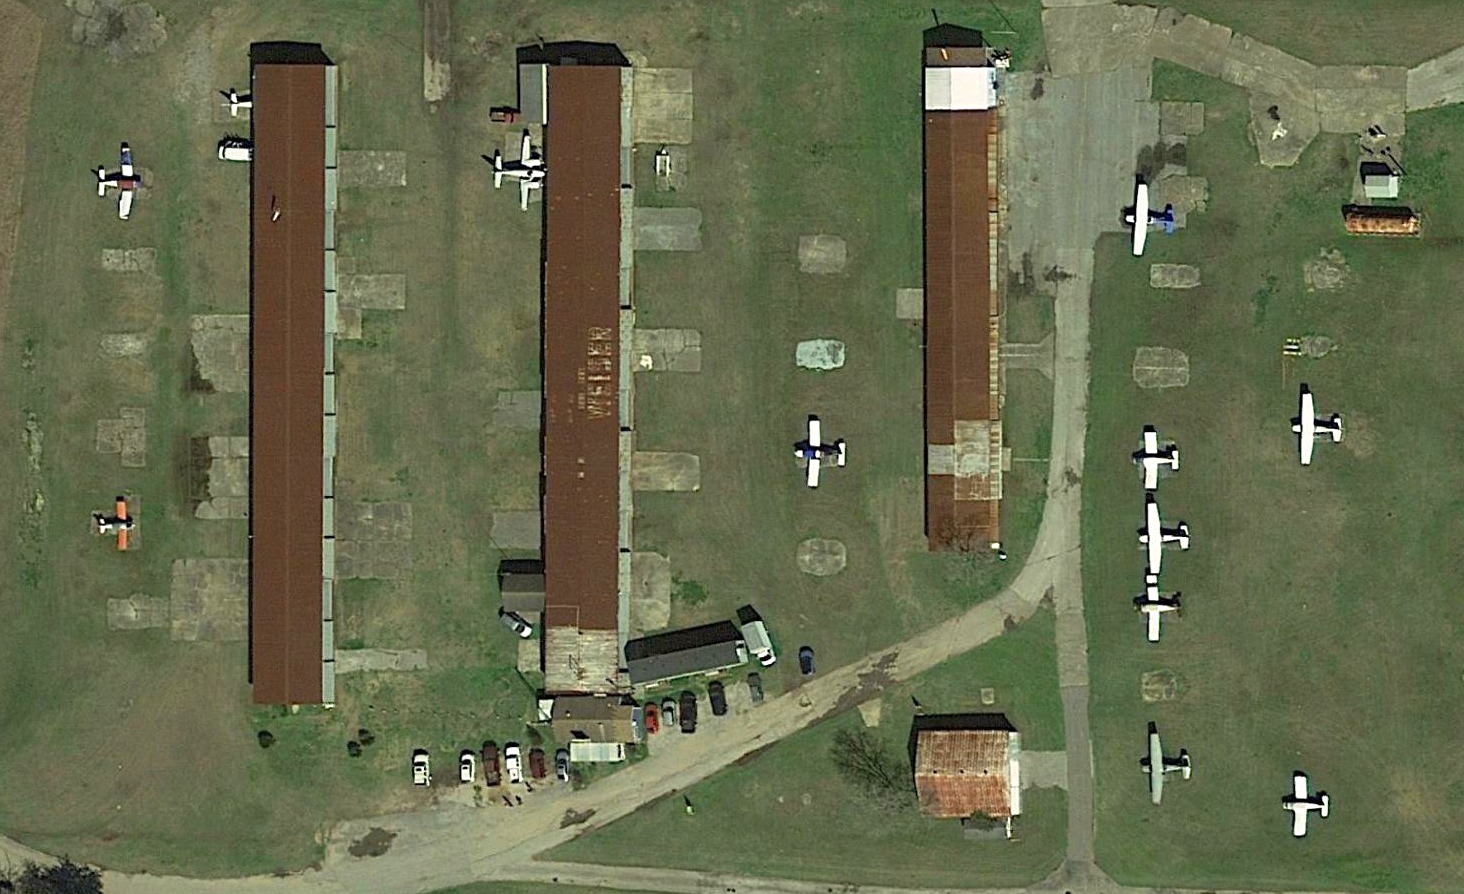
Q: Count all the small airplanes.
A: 12